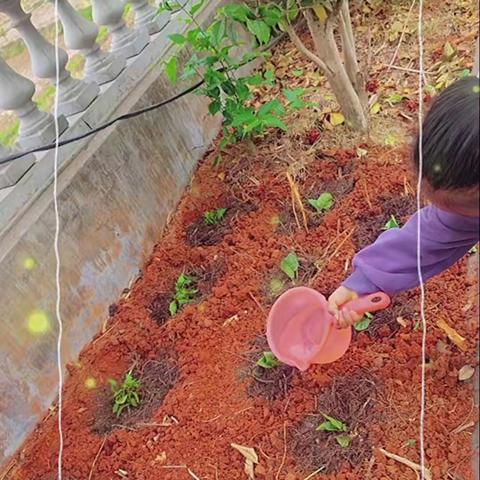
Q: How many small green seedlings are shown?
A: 9